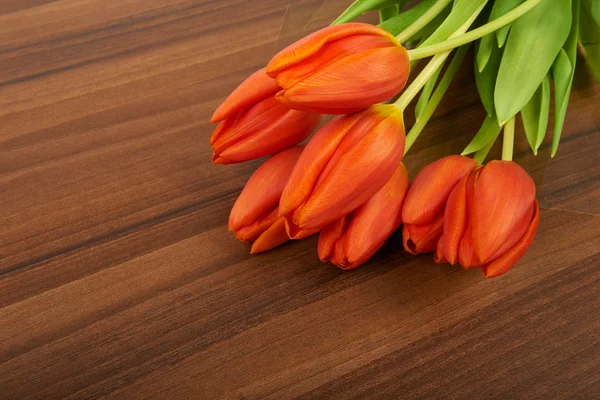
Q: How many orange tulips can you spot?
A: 7